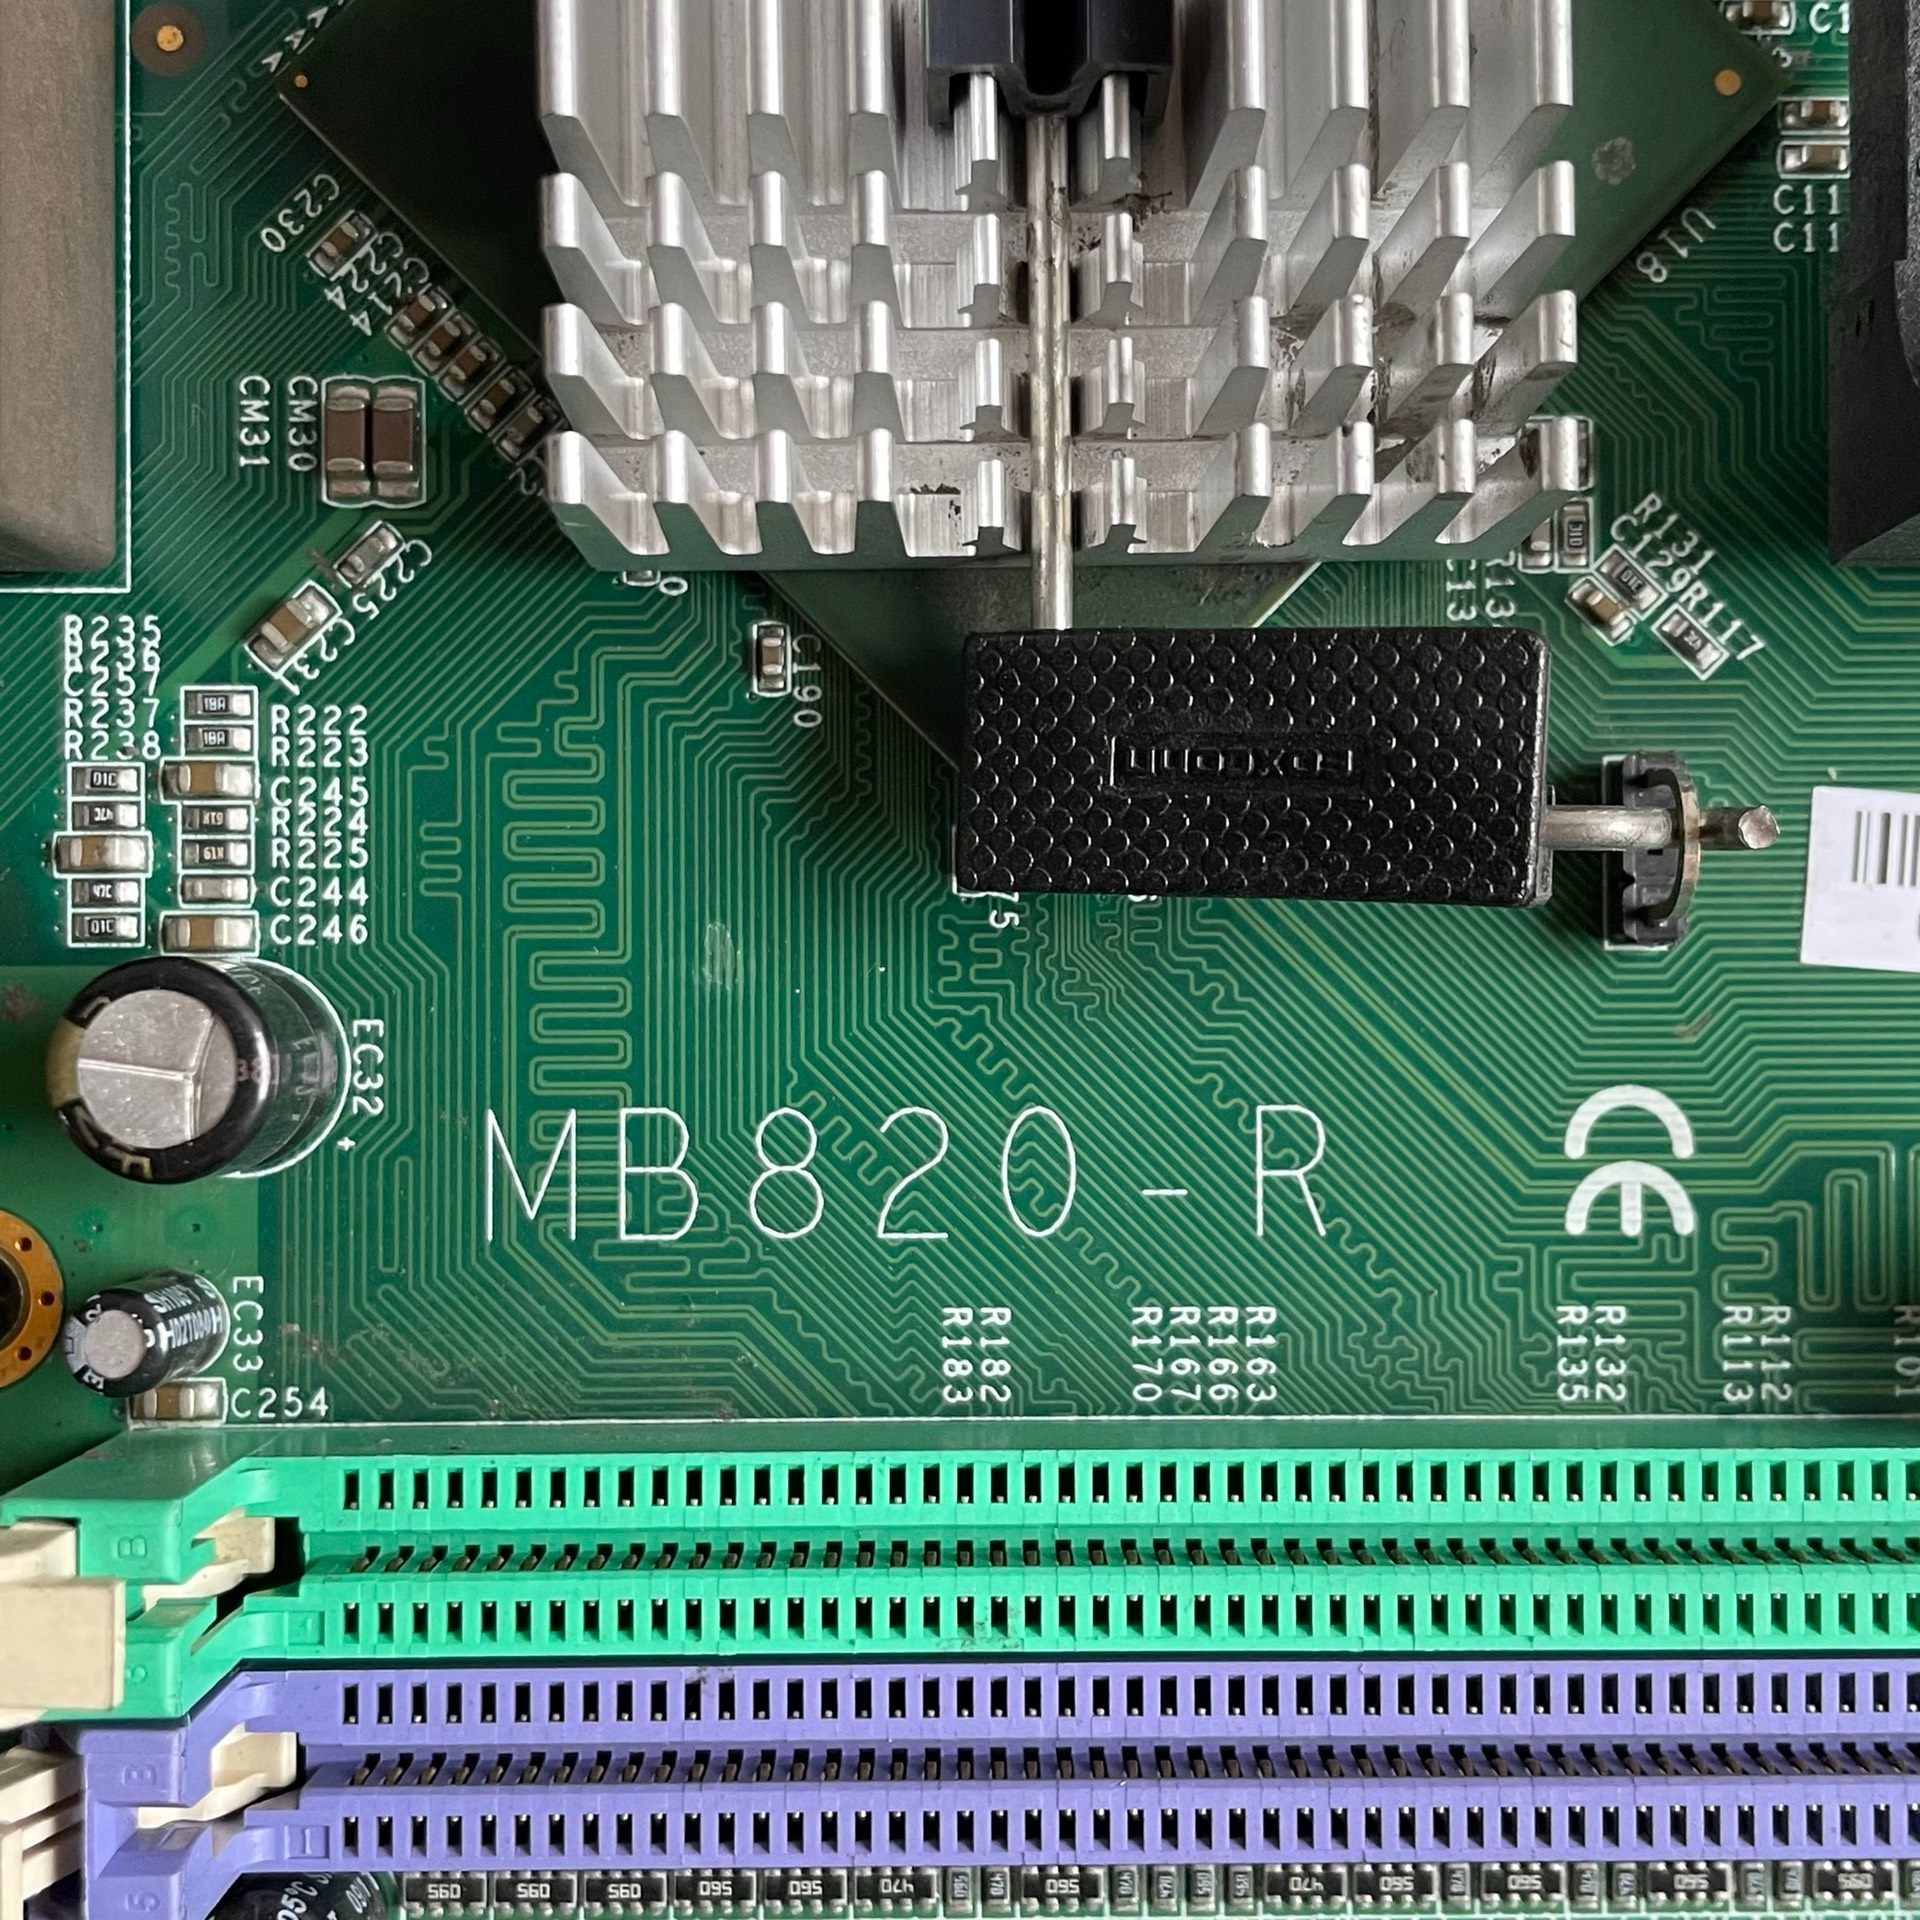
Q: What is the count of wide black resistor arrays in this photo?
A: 12